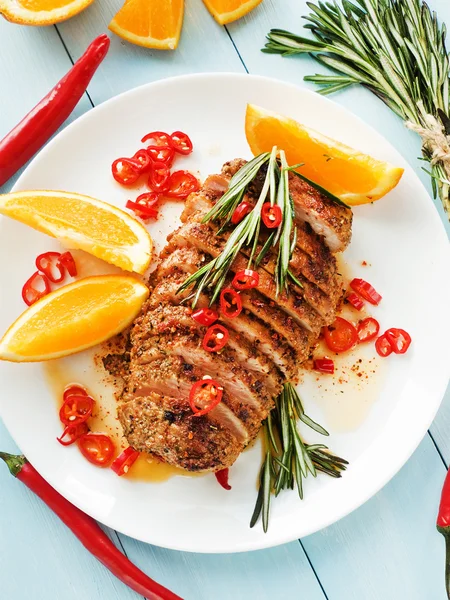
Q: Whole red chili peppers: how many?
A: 3